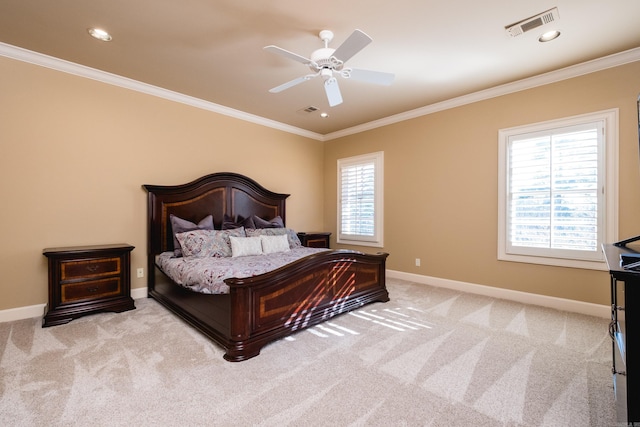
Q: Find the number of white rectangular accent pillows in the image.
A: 2